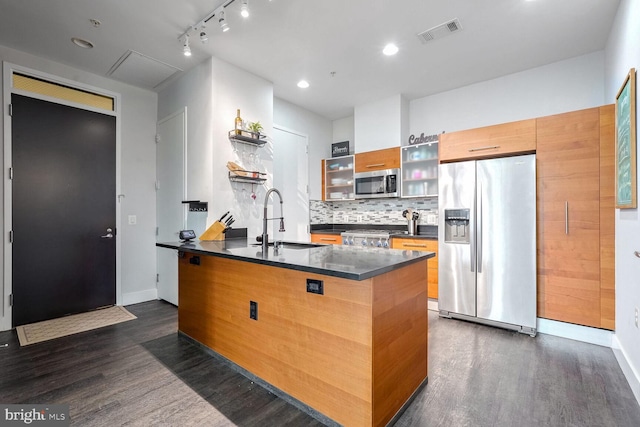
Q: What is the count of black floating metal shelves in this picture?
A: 2